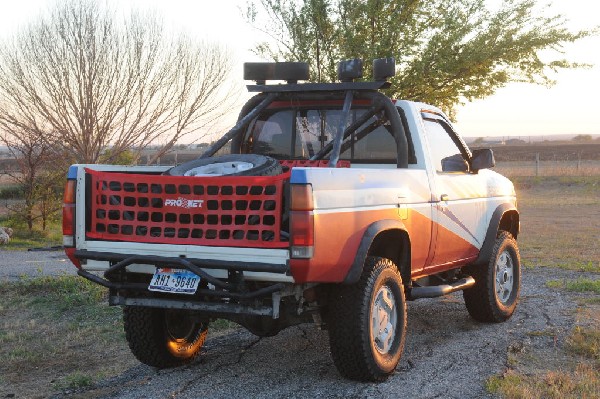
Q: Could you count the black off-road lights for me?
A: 4